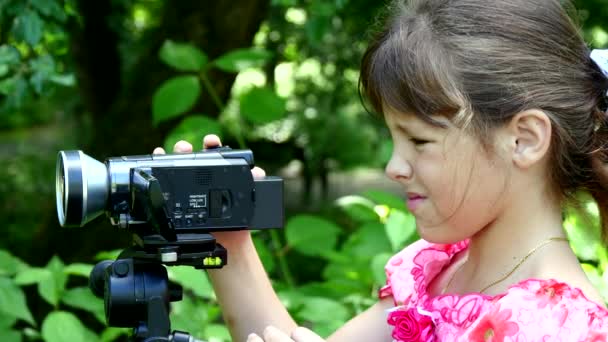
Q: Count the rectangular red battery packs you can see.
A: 0